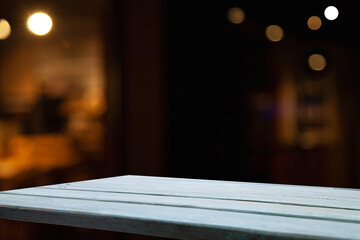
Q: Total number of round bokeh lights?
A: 7